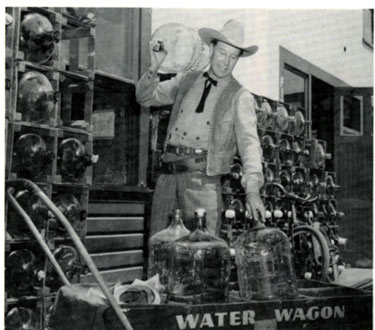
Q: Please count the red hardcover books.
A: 0